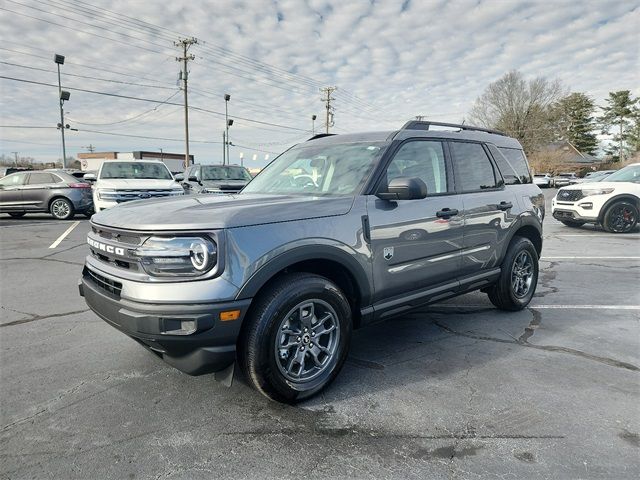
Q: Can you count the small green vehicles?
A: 0